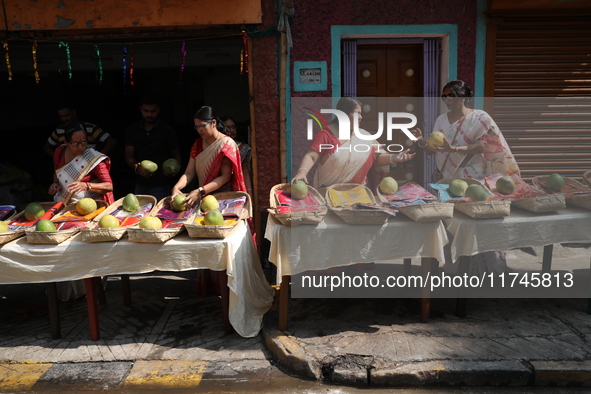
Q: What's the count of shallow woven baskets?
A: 11